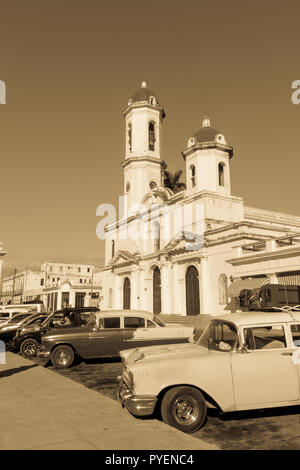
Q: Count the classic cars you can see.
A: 2